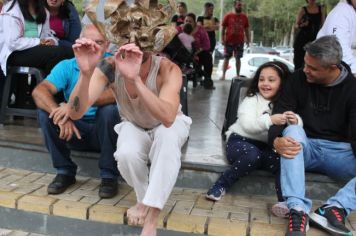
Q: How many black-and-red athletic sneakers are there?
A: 2